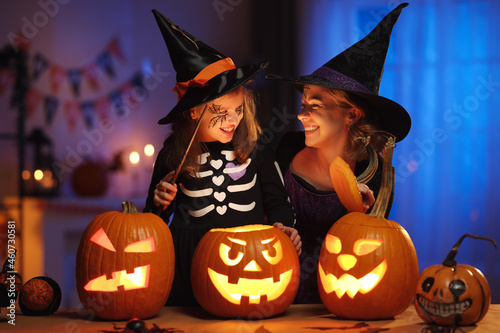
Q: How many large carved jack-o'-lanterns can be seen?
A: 3